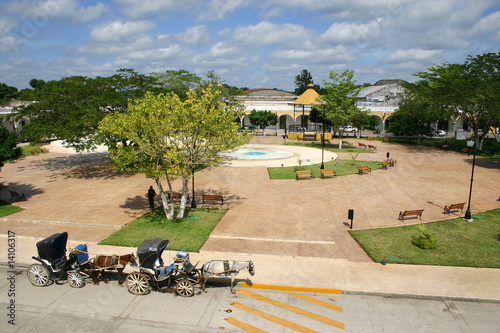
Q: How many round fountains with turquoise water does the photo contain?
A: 1